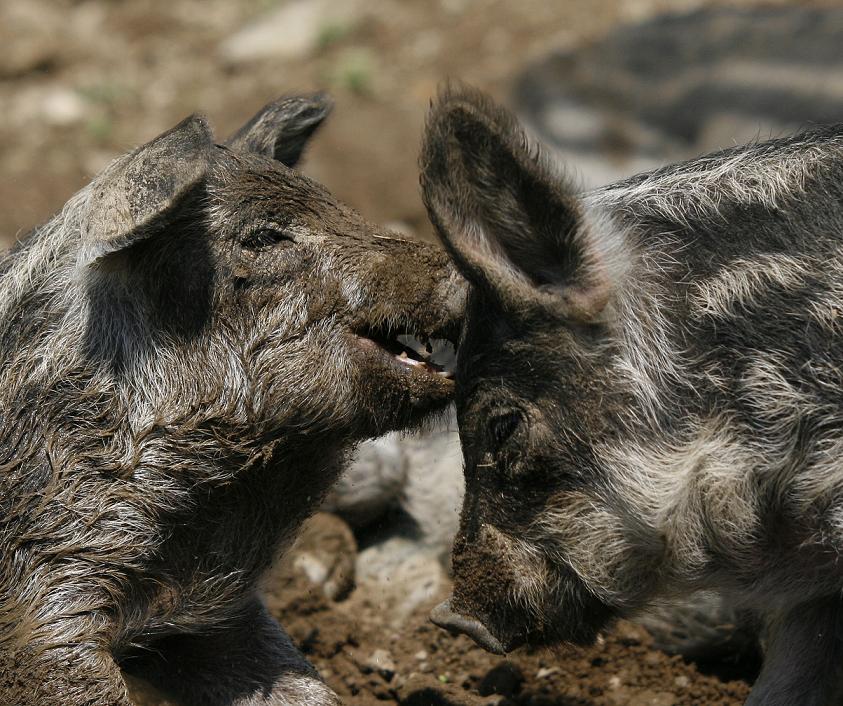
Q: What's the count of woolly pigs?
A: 2